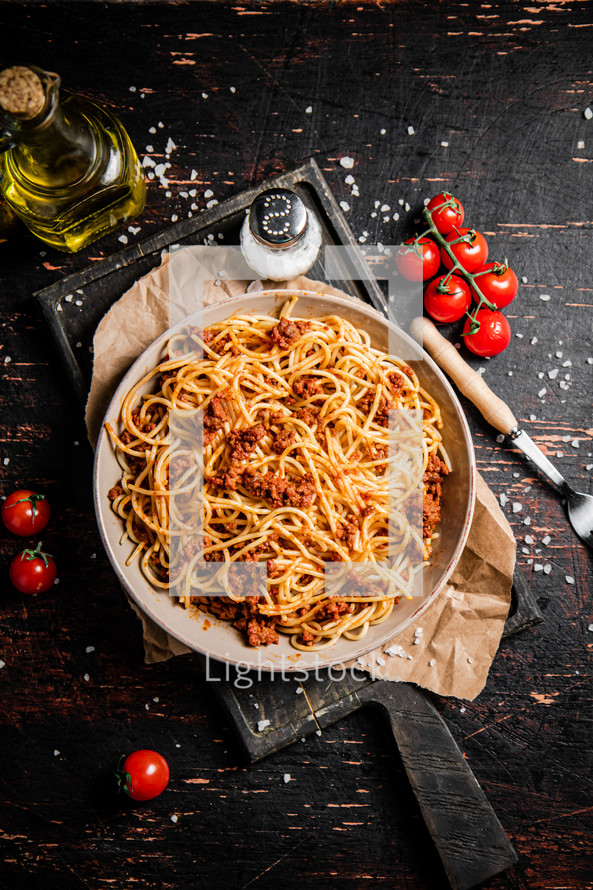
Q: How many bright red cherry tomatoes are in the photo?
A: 9